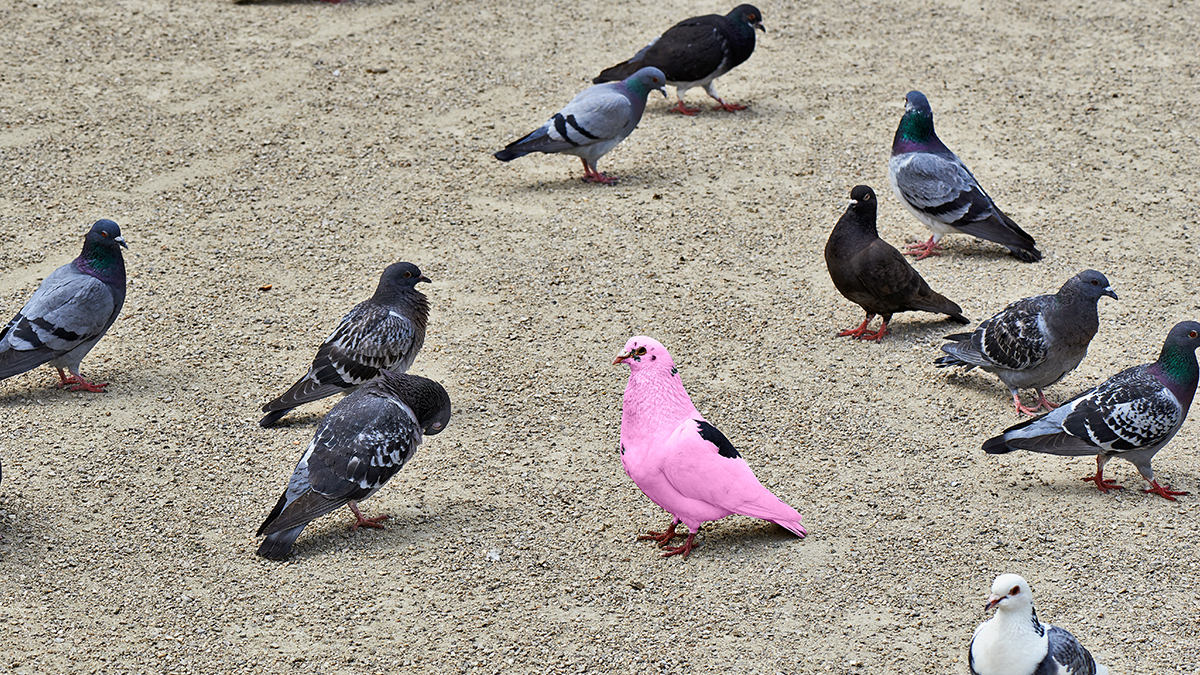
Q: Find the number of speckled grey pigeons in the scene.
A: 4